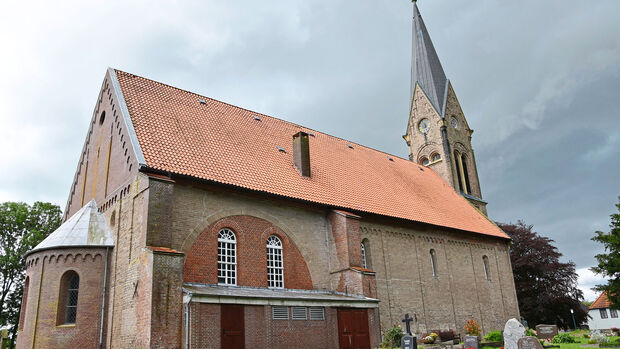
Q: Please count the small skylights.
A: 7